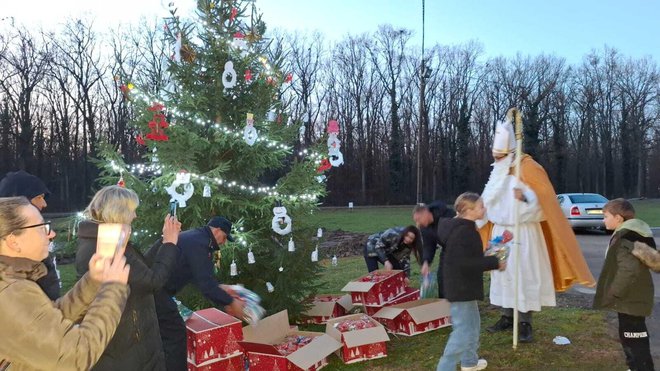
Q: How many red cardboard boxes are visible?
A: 8